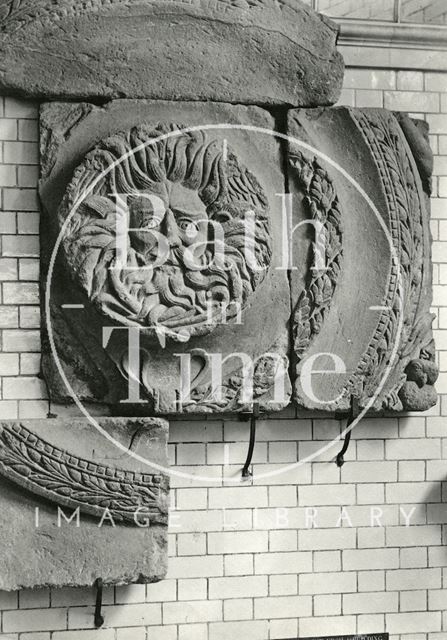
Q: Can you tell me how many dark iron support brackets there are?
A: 3